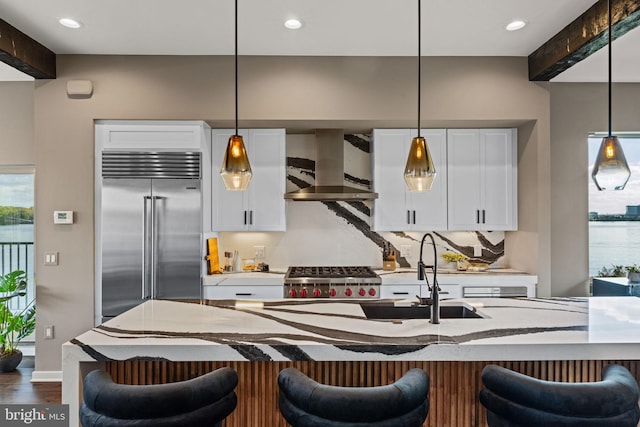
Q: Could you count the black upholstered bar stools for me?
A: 3